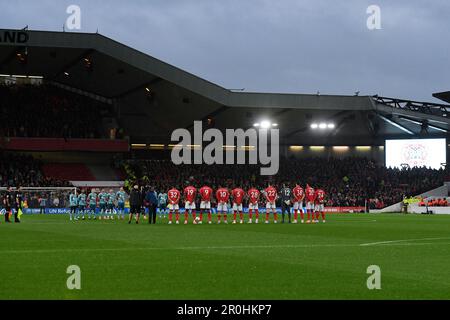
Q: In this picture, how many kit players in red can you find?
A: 10